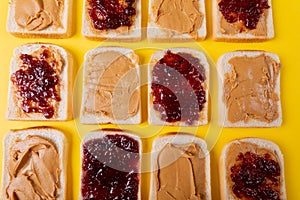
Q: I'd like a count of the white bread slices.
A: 12